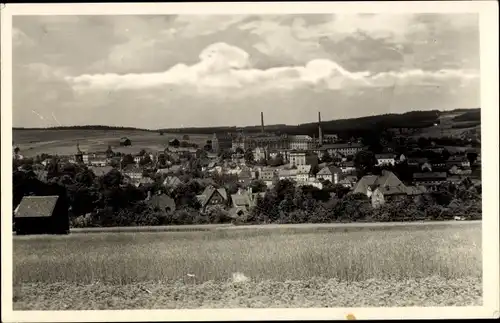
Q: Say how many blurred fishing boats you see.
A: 0